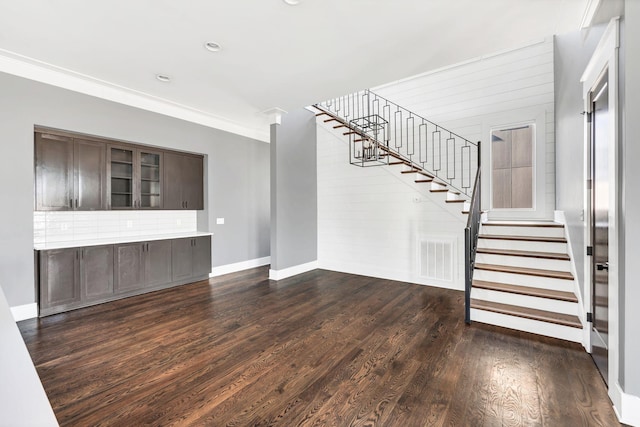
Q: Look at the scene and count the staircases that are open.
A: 1